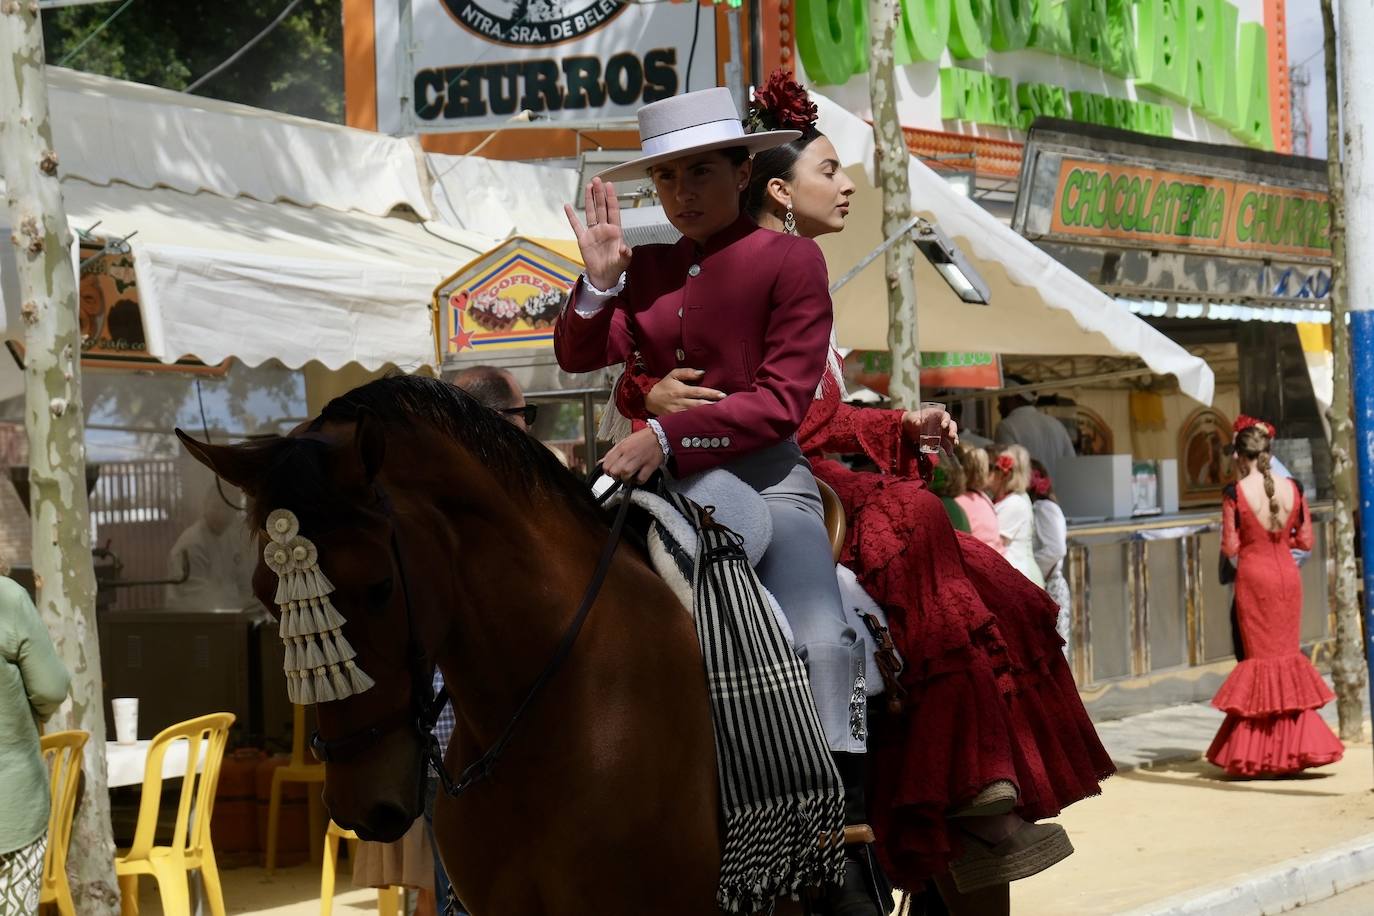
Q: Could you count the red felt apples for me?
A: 0